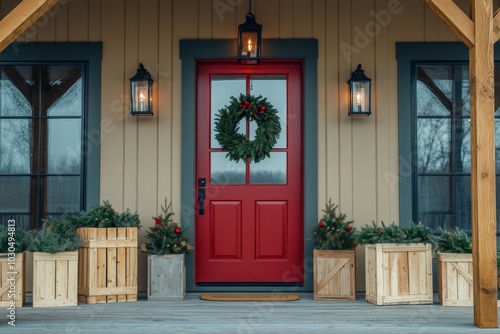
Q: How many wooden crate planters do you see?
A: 7